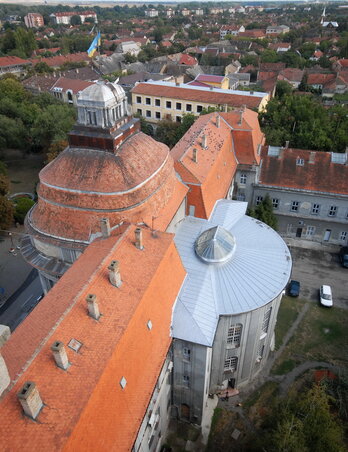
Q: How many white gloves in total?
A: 0